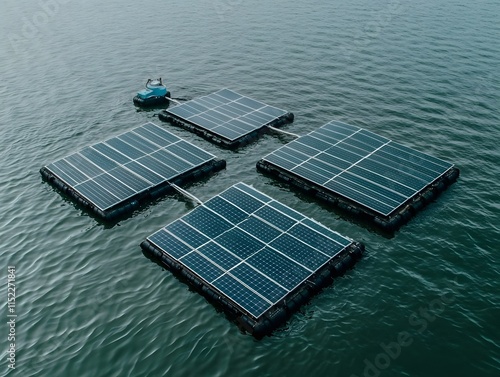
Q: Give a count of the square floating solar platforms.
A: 4